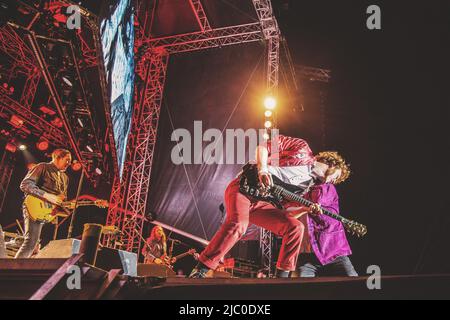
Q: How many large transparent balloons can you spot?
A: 0